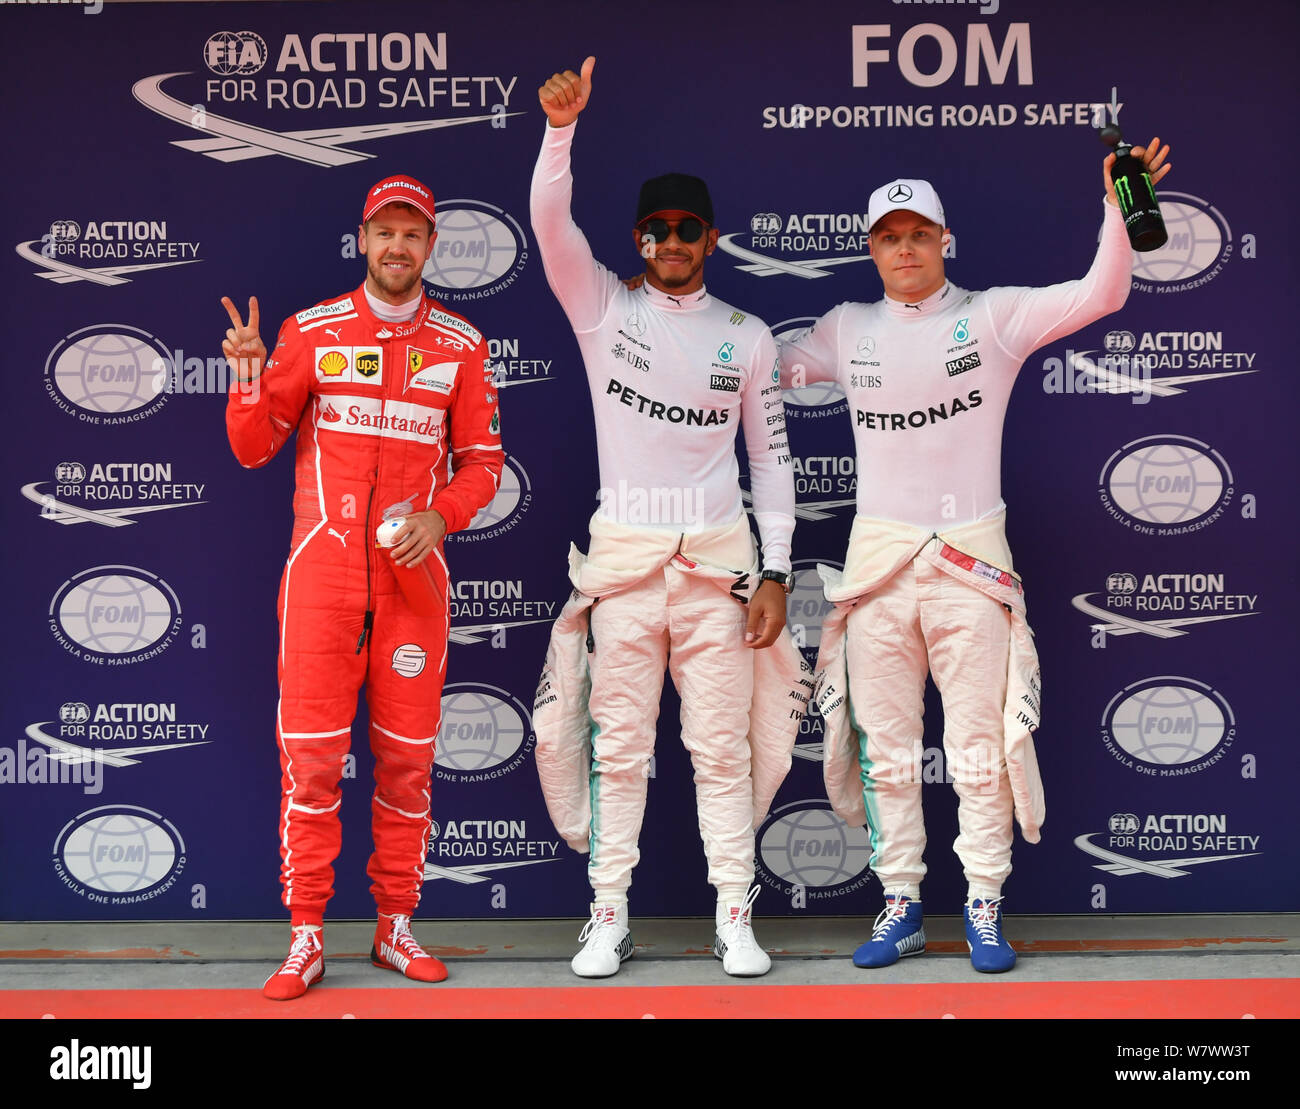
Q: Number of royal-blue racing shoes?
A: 2